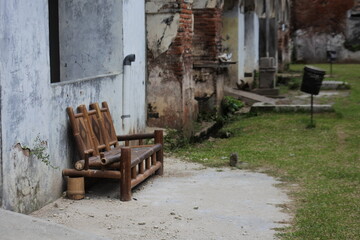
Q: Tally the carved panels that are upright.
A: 3